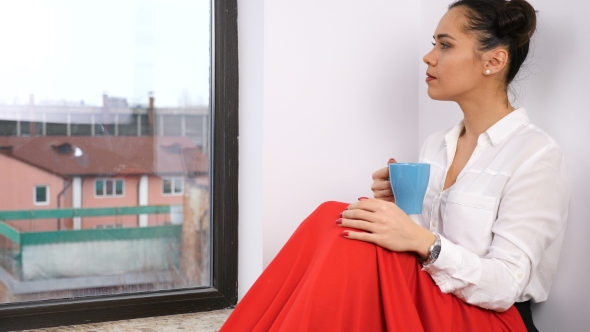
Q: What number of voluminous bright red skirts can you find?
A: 1